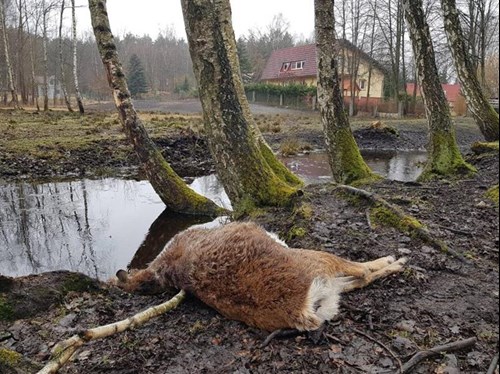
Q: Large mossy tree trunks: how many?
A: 5